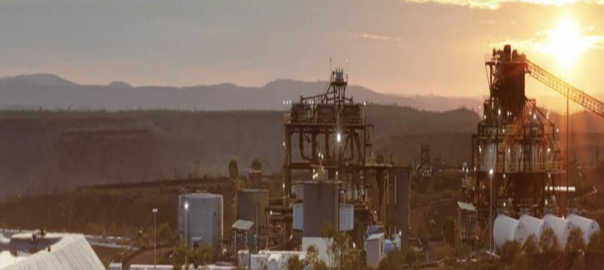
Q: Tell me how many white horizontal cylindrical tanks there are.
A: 4